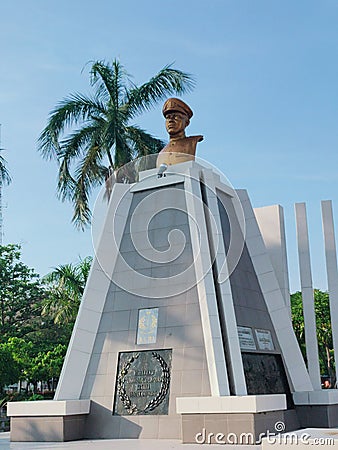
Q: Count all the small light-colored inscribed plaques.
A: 3